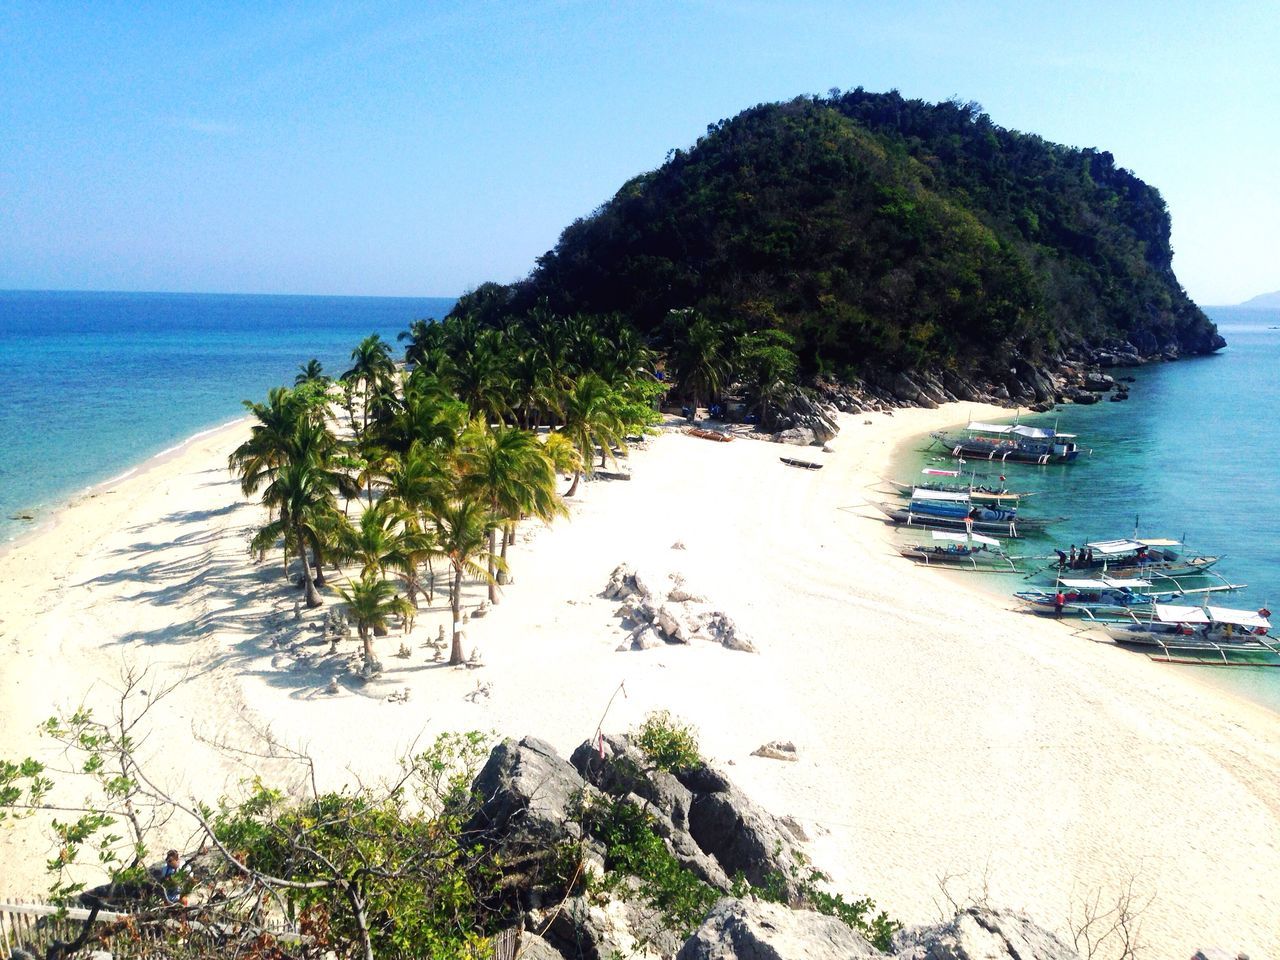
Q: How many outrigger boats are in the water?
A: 7